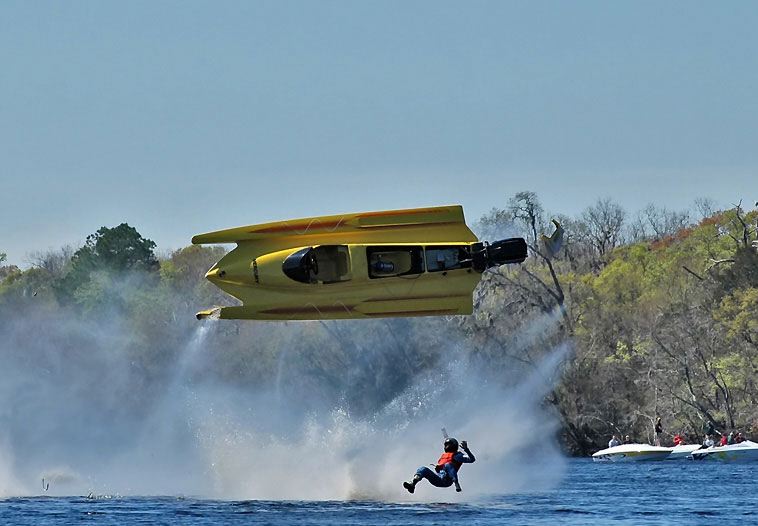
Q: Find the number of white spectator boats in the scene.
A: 3